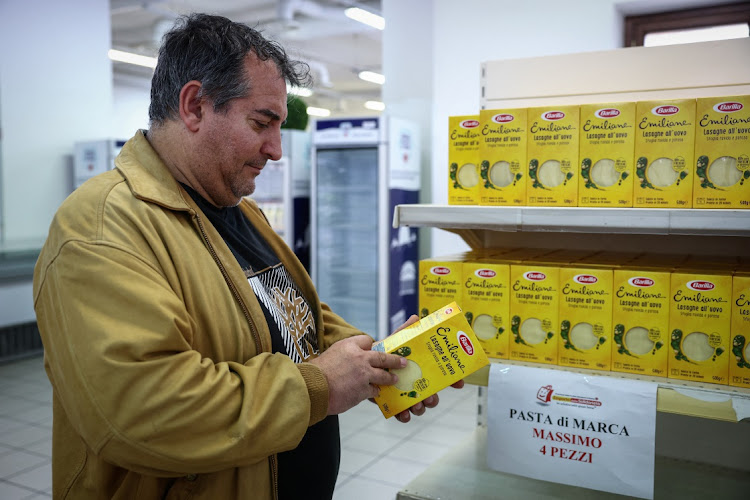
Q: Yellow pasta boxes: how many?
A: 14